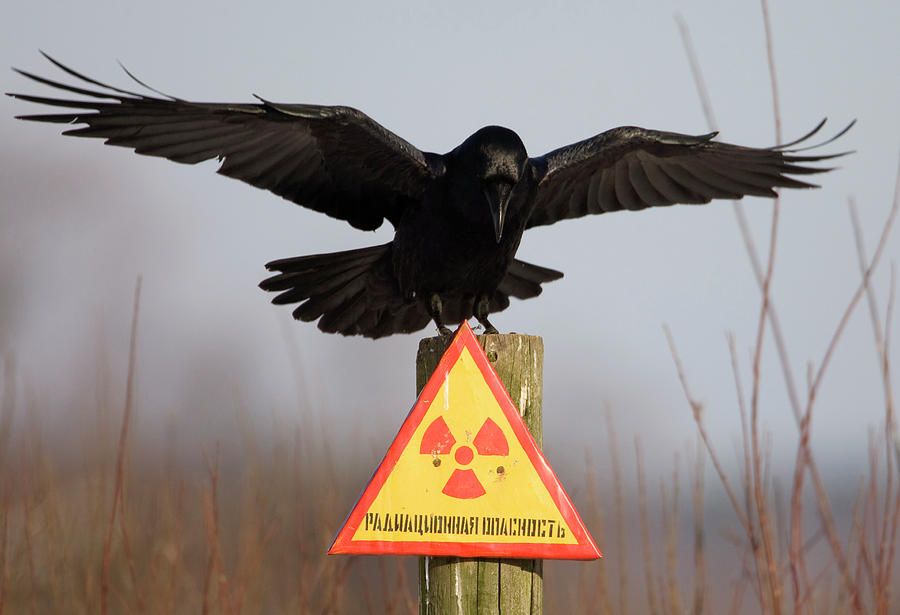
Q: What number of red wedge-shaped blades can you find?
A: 3